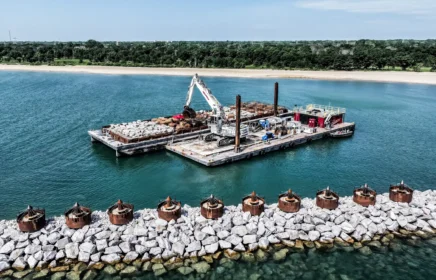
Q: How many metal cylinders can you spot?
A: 10